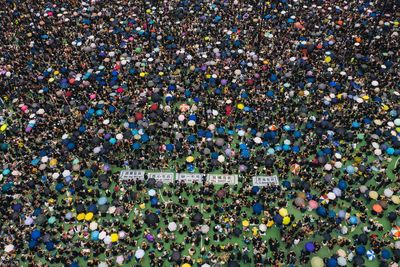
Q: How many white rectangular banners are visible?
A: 5